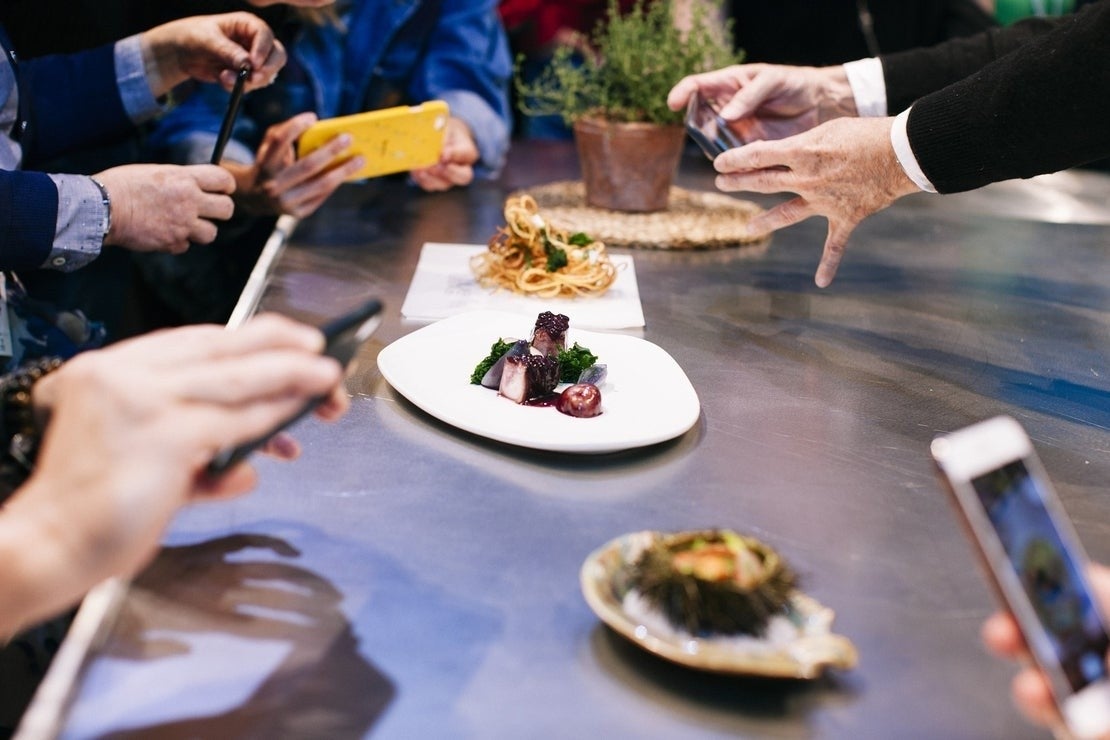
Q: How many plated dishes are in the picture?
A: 3